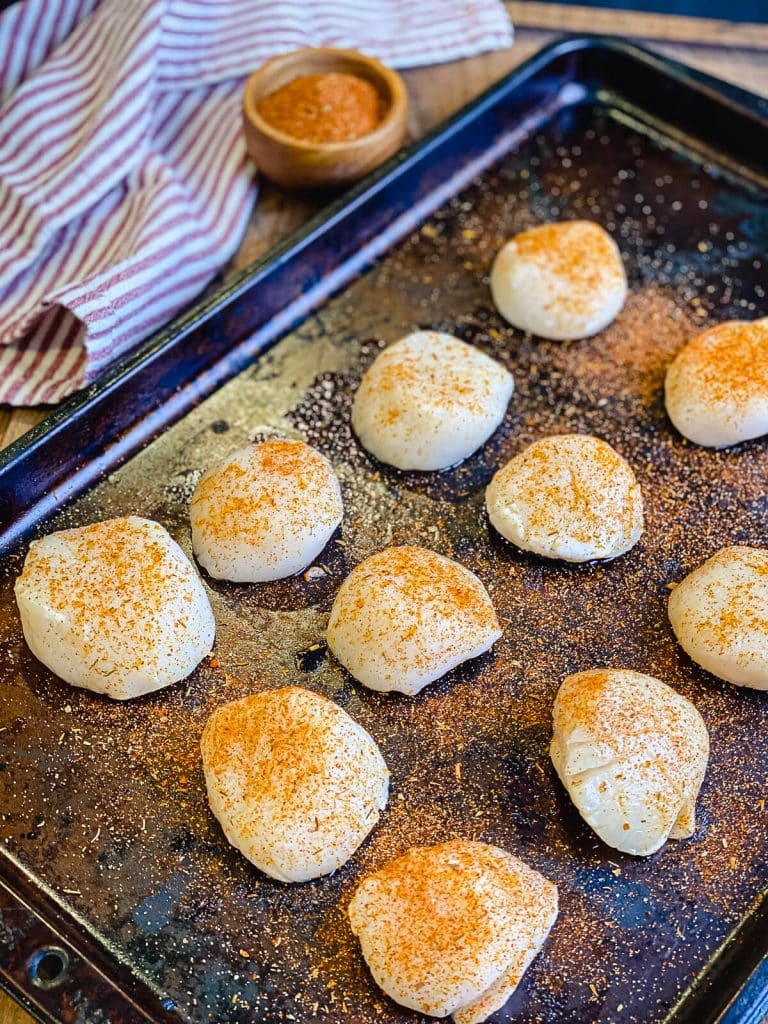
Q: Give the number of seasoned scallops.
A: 11